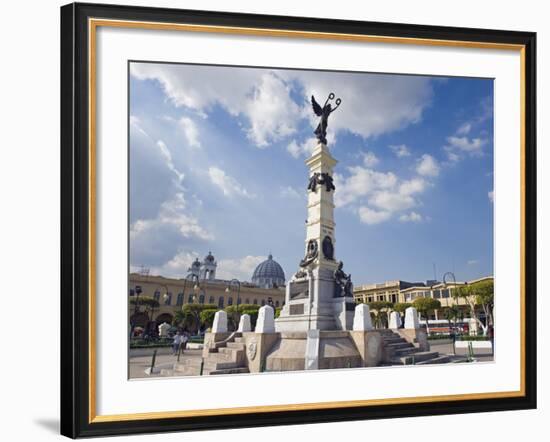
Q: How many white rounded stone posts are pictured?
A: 6